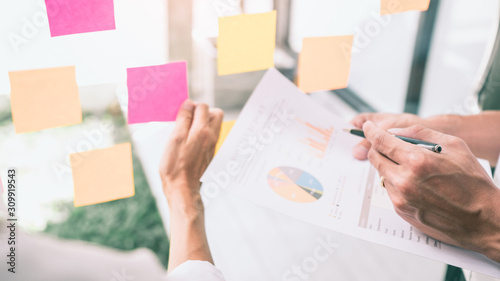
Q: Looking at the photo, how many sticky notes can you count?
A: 8